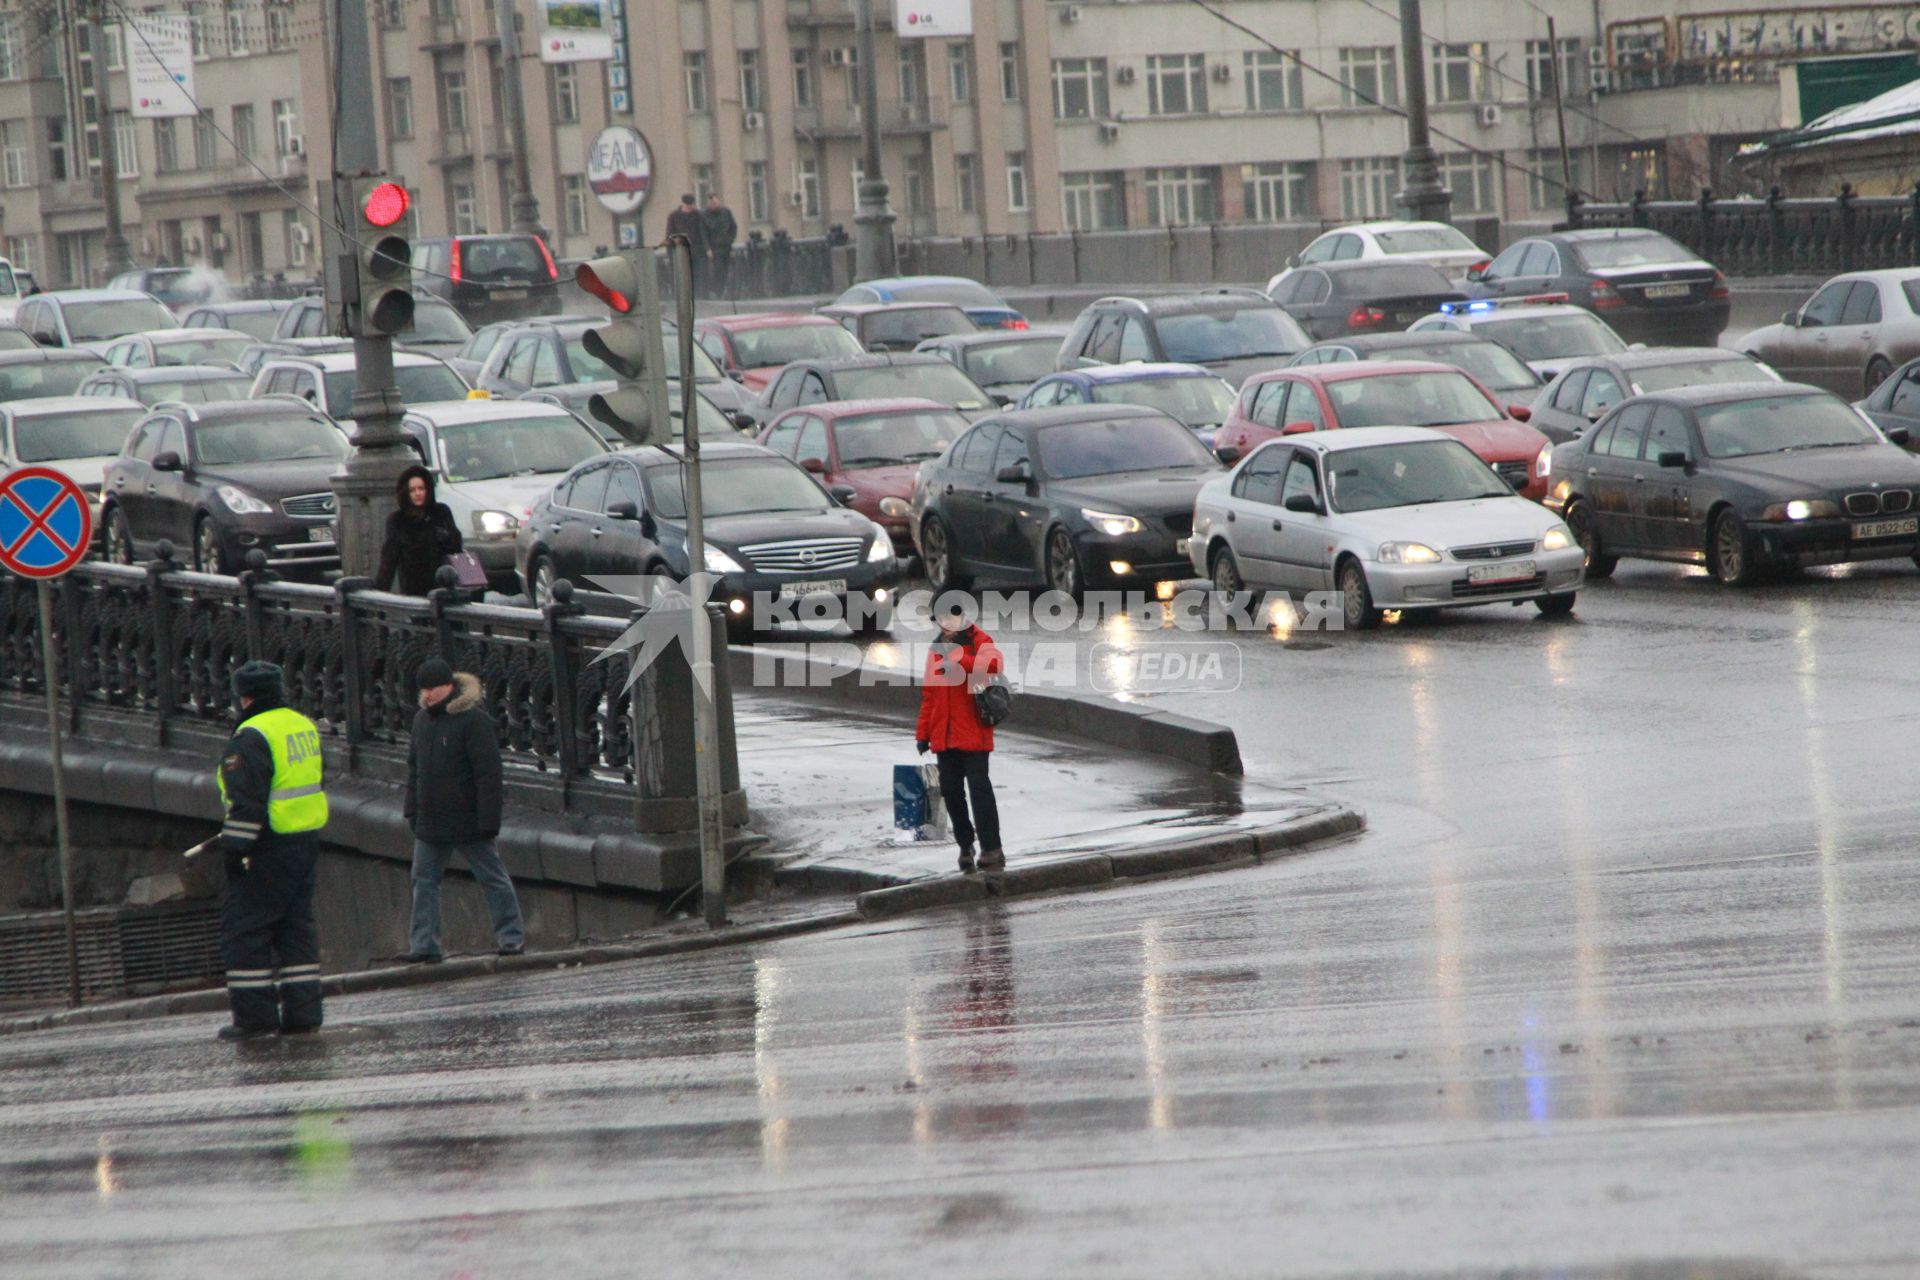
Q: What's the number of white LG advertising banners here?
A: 3